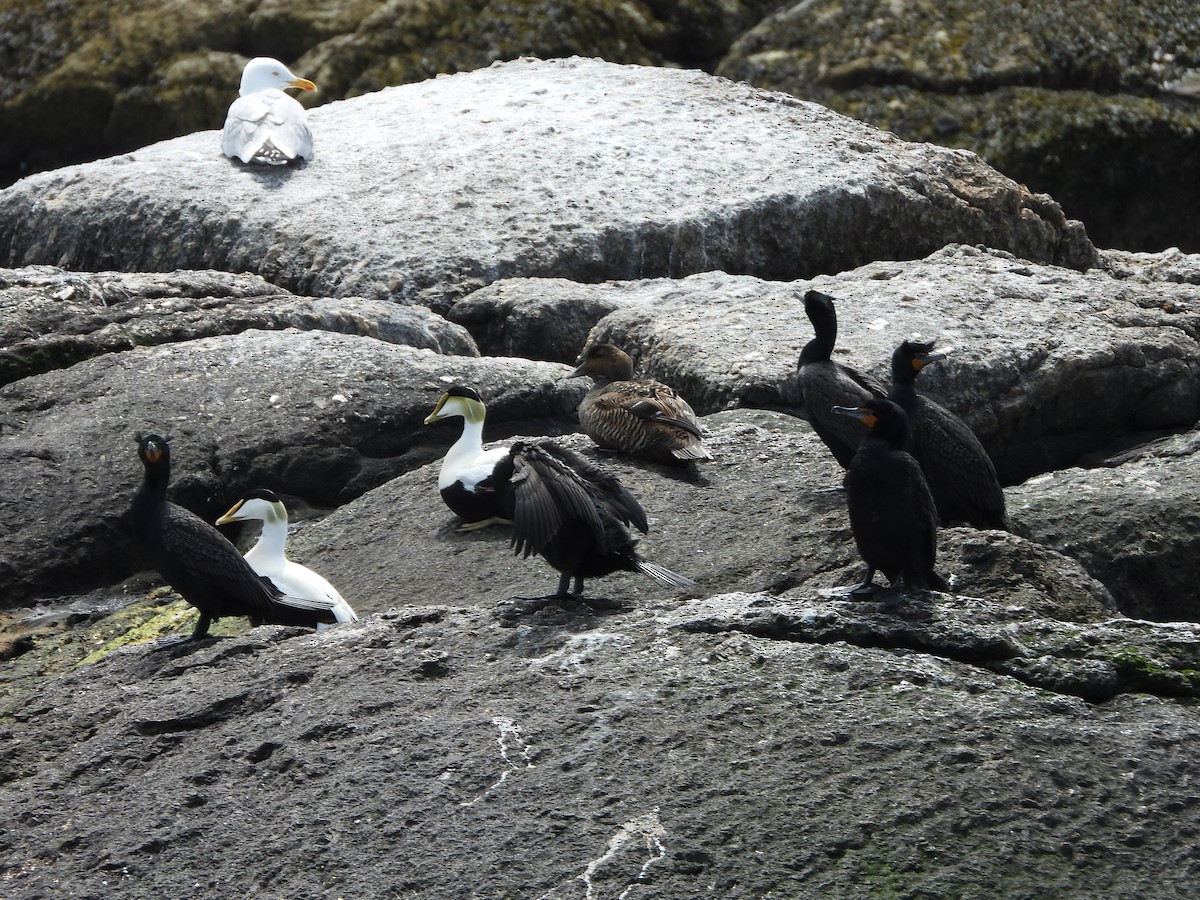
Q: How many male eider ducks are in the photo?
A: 2